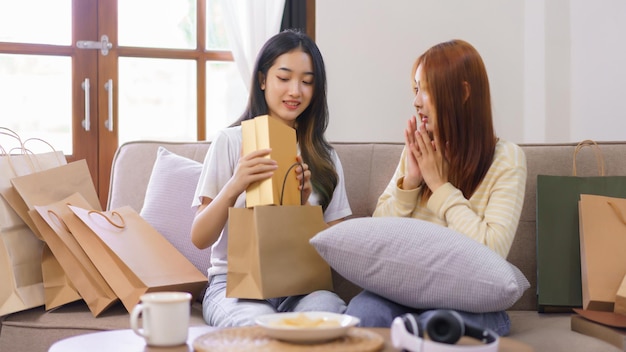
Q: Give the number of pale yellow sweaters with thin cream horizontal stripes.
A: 1